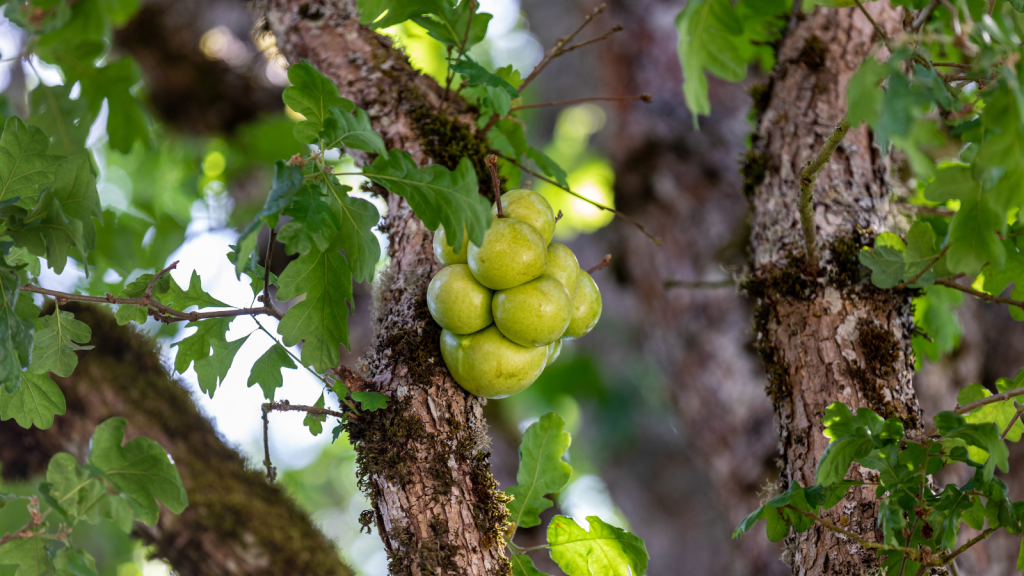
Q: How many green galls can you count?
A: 9